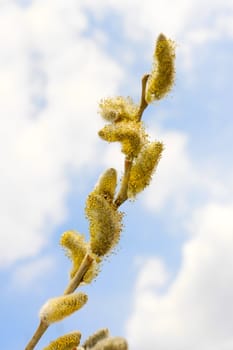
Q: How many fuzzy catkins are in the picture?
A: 11